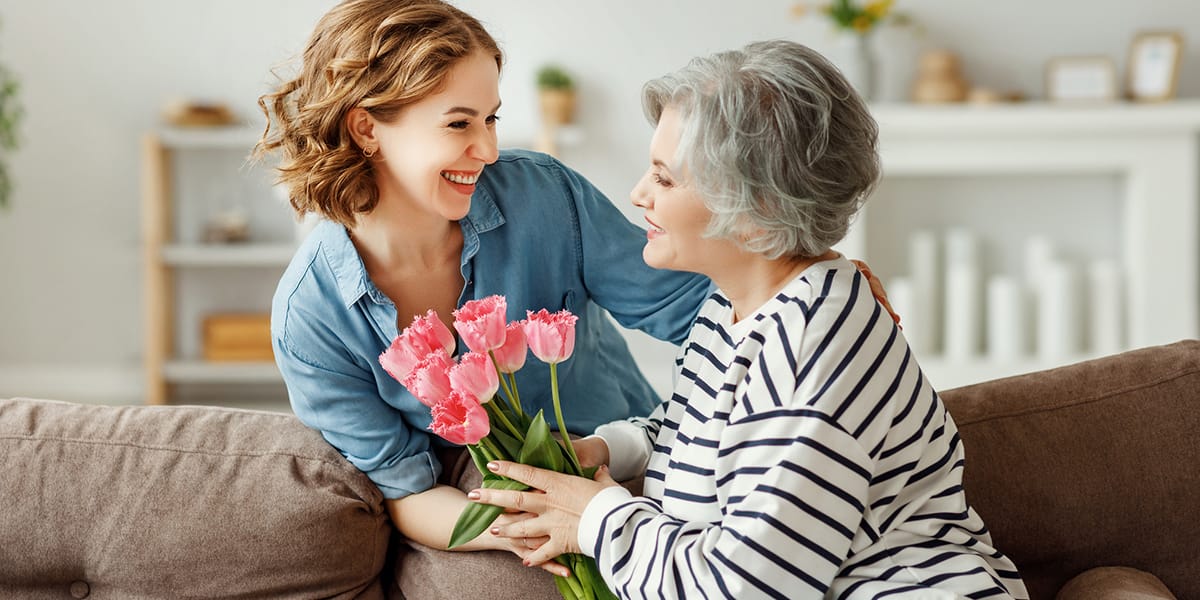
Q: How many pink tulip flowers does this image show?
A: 8